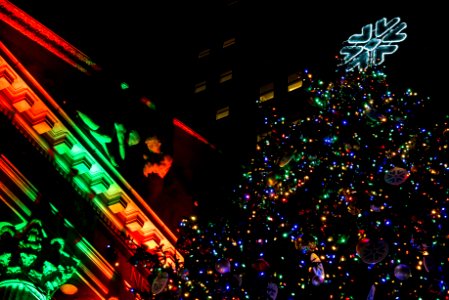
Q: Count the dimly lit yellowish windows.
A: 7